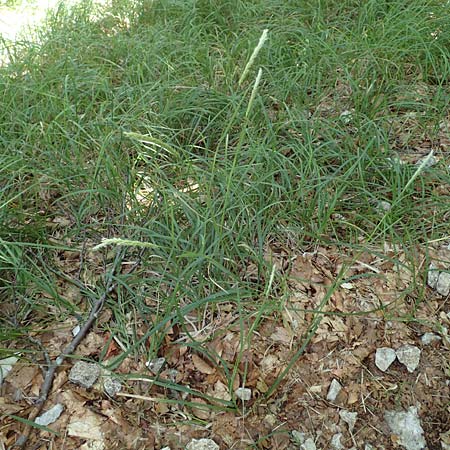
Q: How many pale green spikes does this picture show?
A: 6